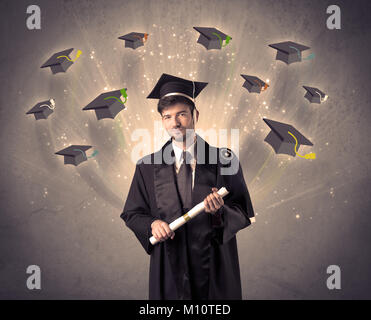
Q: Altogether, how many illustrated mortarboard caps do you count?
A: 10